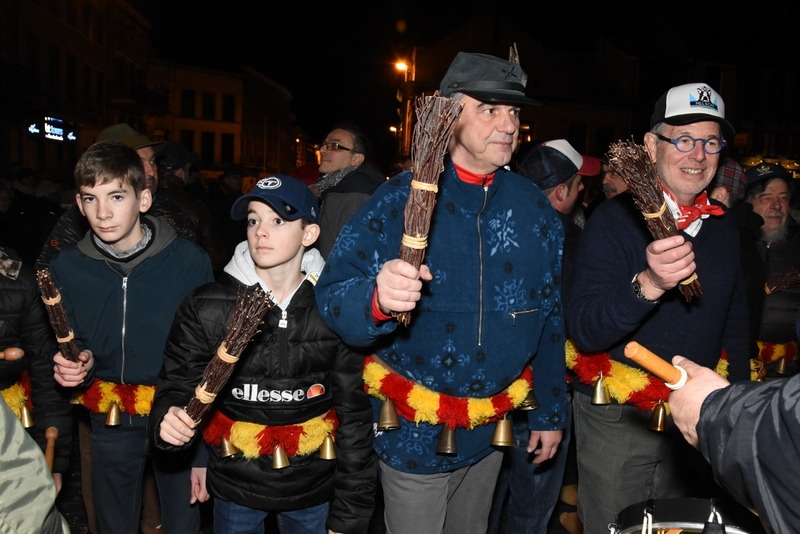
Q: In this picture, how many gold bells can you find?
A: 12